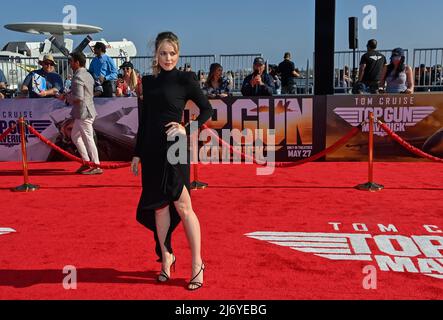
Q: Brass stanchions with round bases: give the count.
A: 3